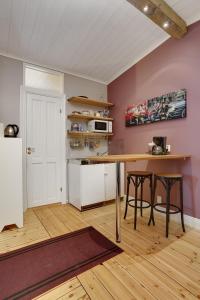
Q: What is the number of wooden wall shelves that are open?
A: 3